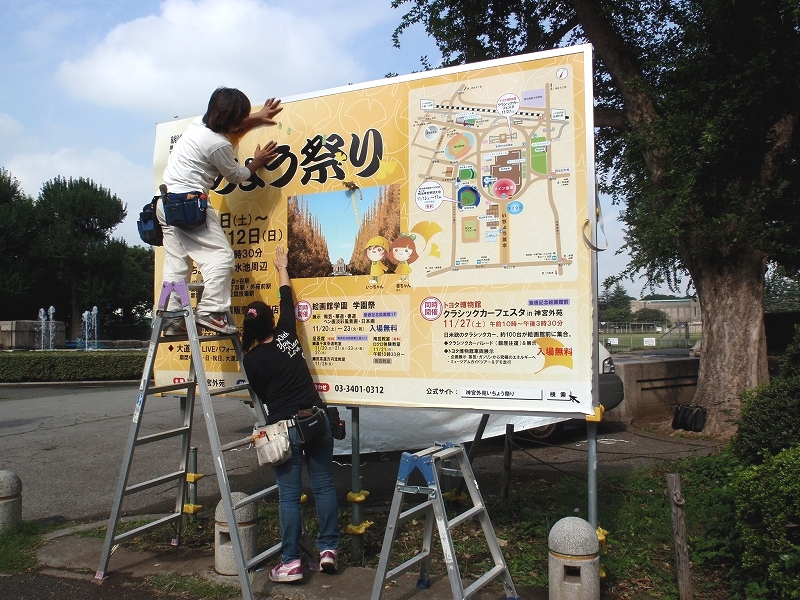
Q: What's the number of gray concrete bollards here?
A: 3